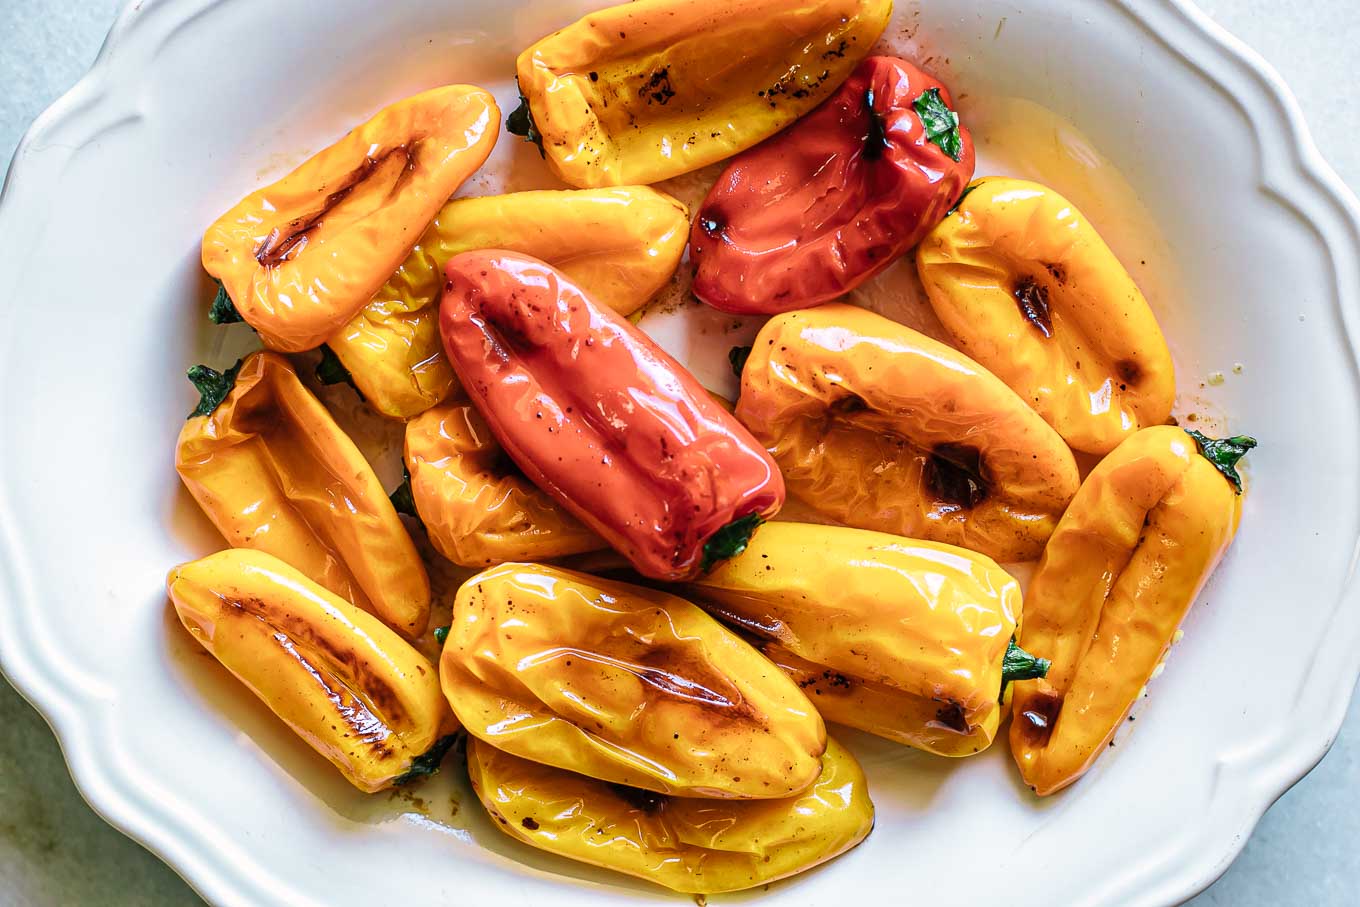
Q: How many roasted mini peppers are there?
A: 14